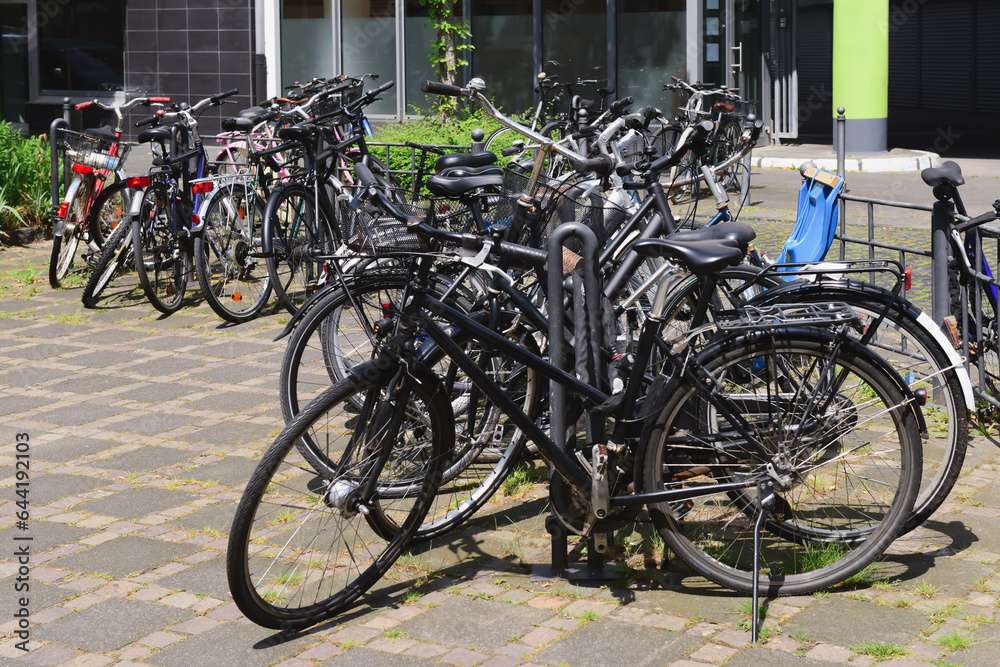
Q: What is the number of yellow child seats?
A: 0